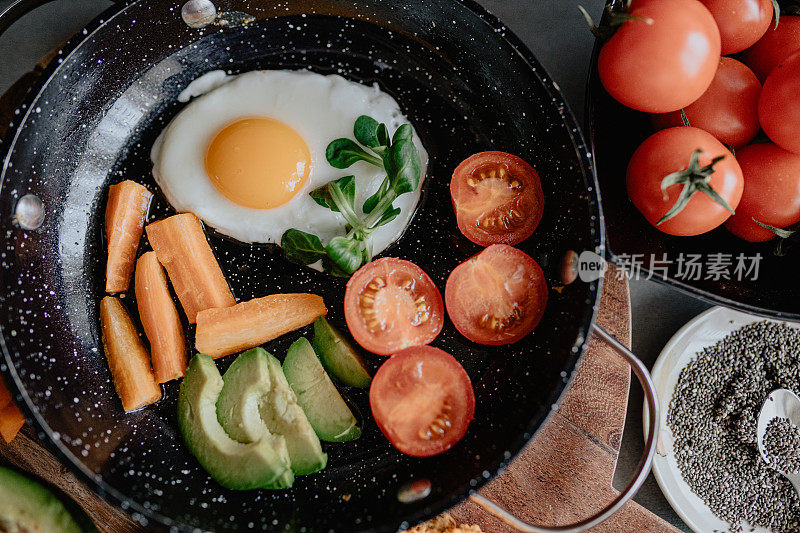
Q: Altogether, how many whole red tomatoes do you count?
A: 7